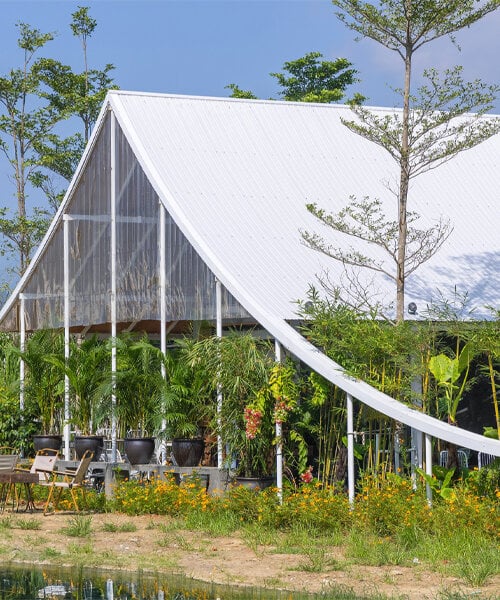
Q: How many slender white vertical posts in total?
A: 8